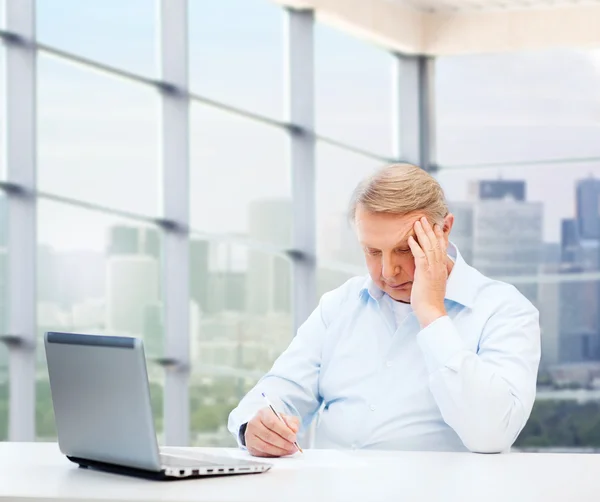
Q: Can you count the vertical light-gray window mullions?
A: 4